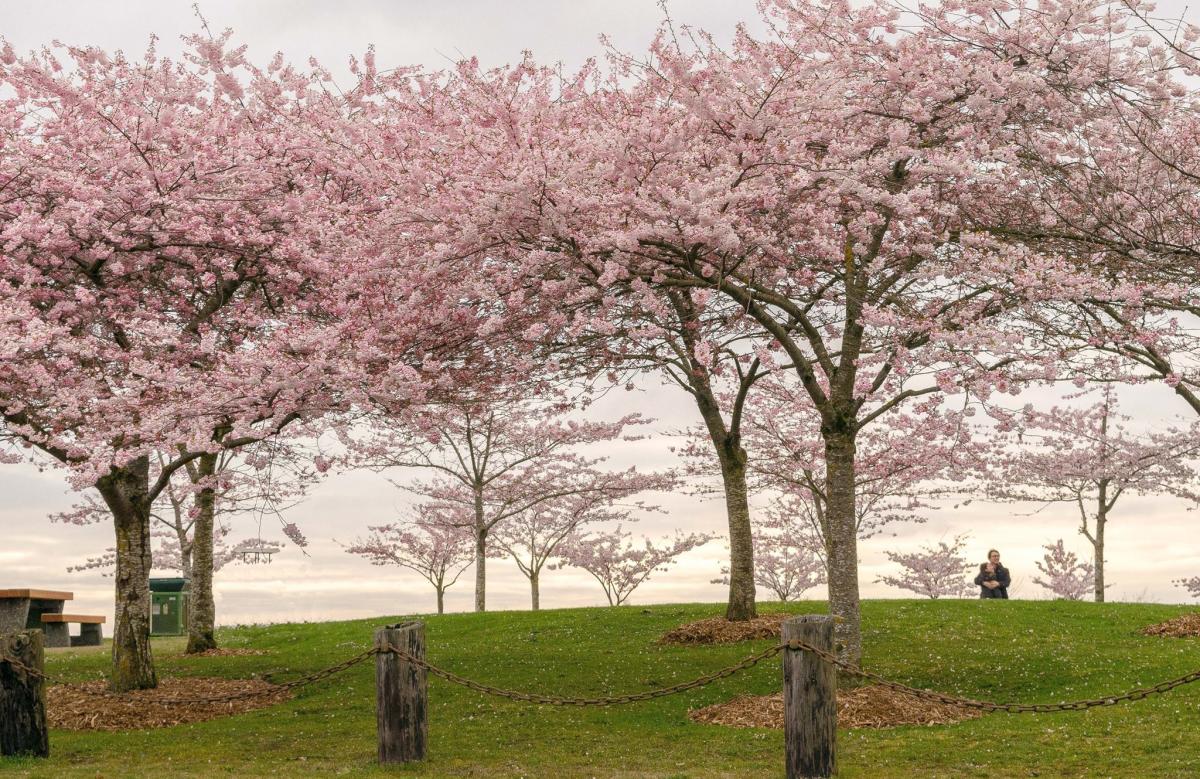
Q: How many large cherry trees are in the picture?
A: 4